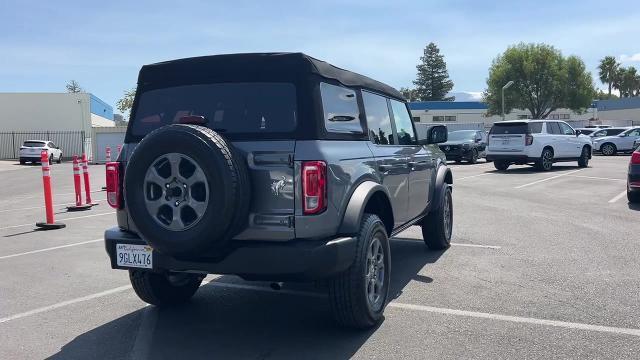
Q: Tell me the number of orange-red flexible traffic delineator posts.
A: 5